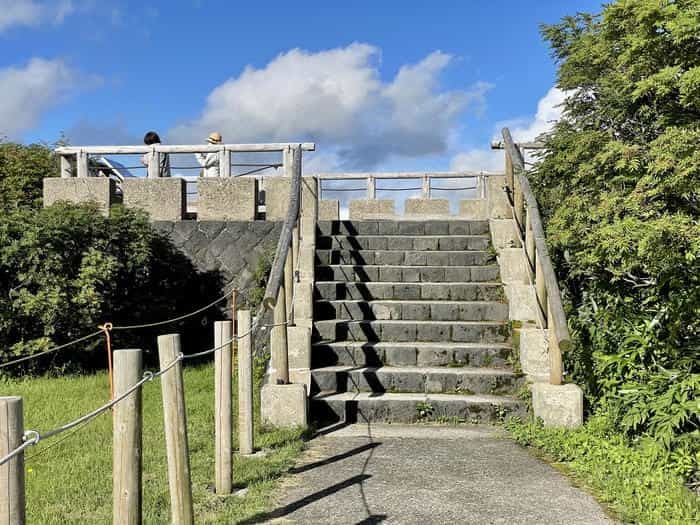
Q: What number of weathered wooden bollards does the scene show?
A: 5